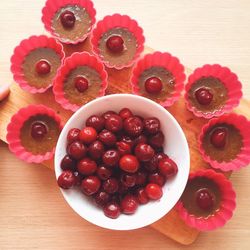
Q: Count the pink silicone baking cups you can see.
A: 9